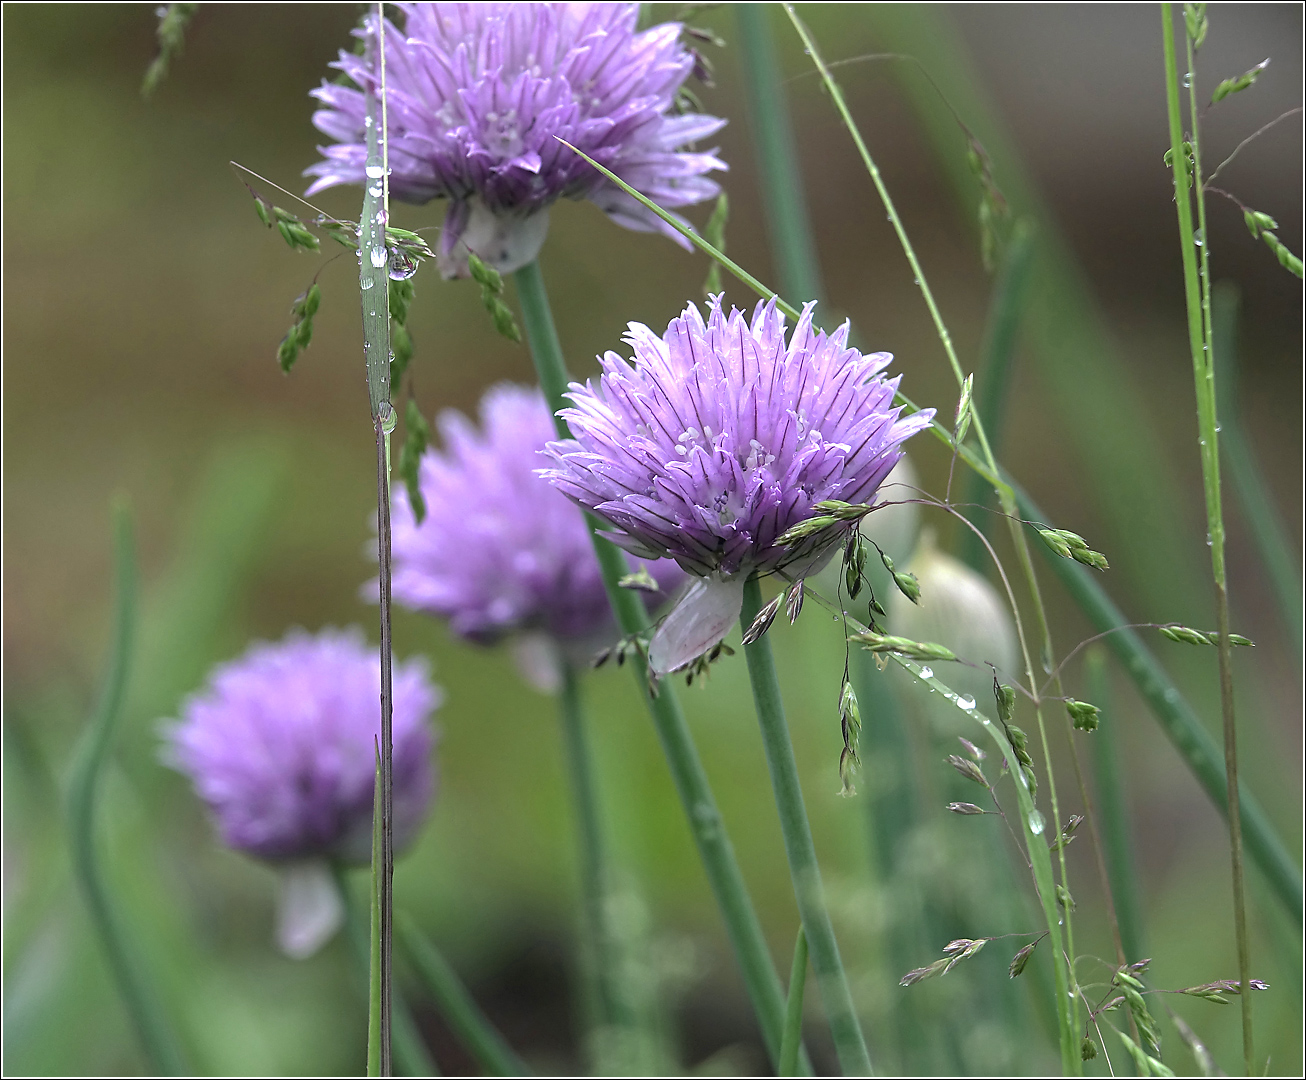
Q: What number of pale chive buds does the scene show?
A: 2